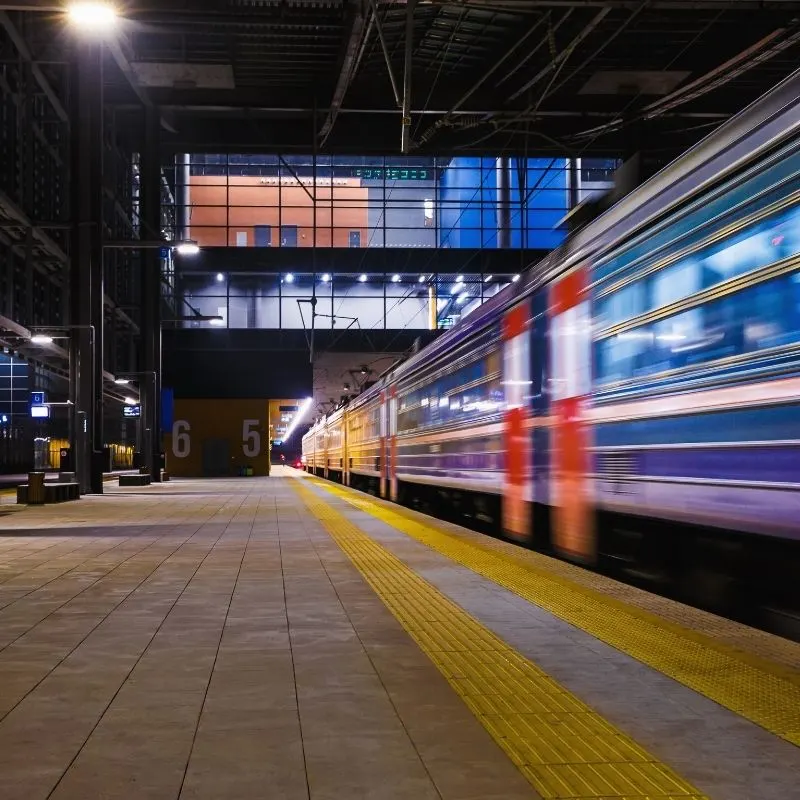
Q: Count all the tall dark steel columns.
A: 2